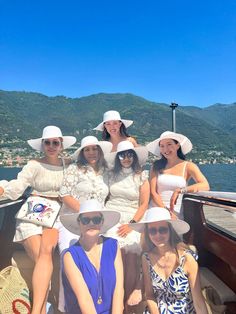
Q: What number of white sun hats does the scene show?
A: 7